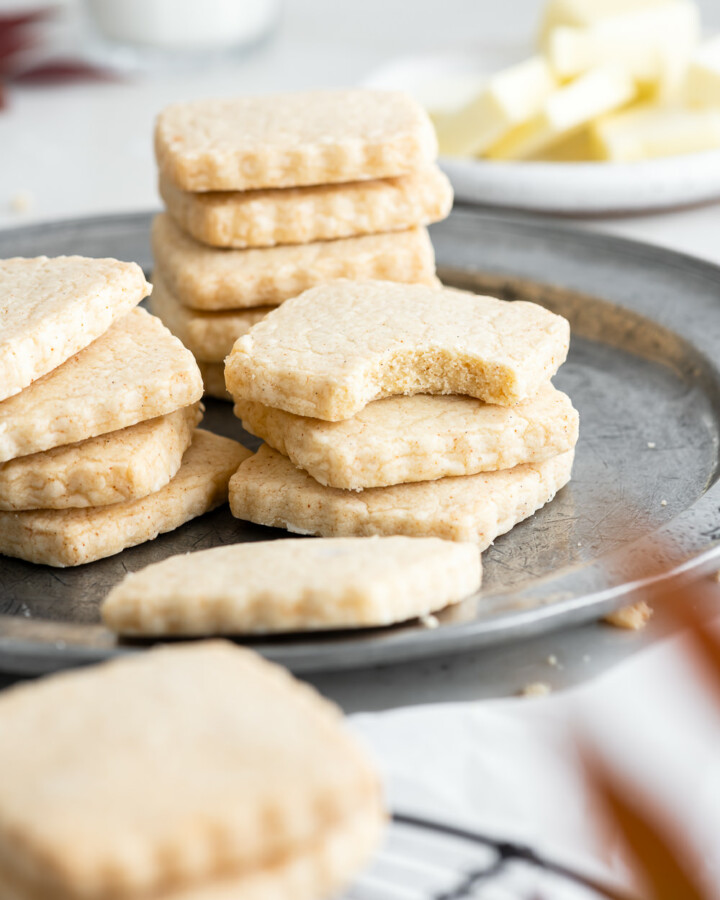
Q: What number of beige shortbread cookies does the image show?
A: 15